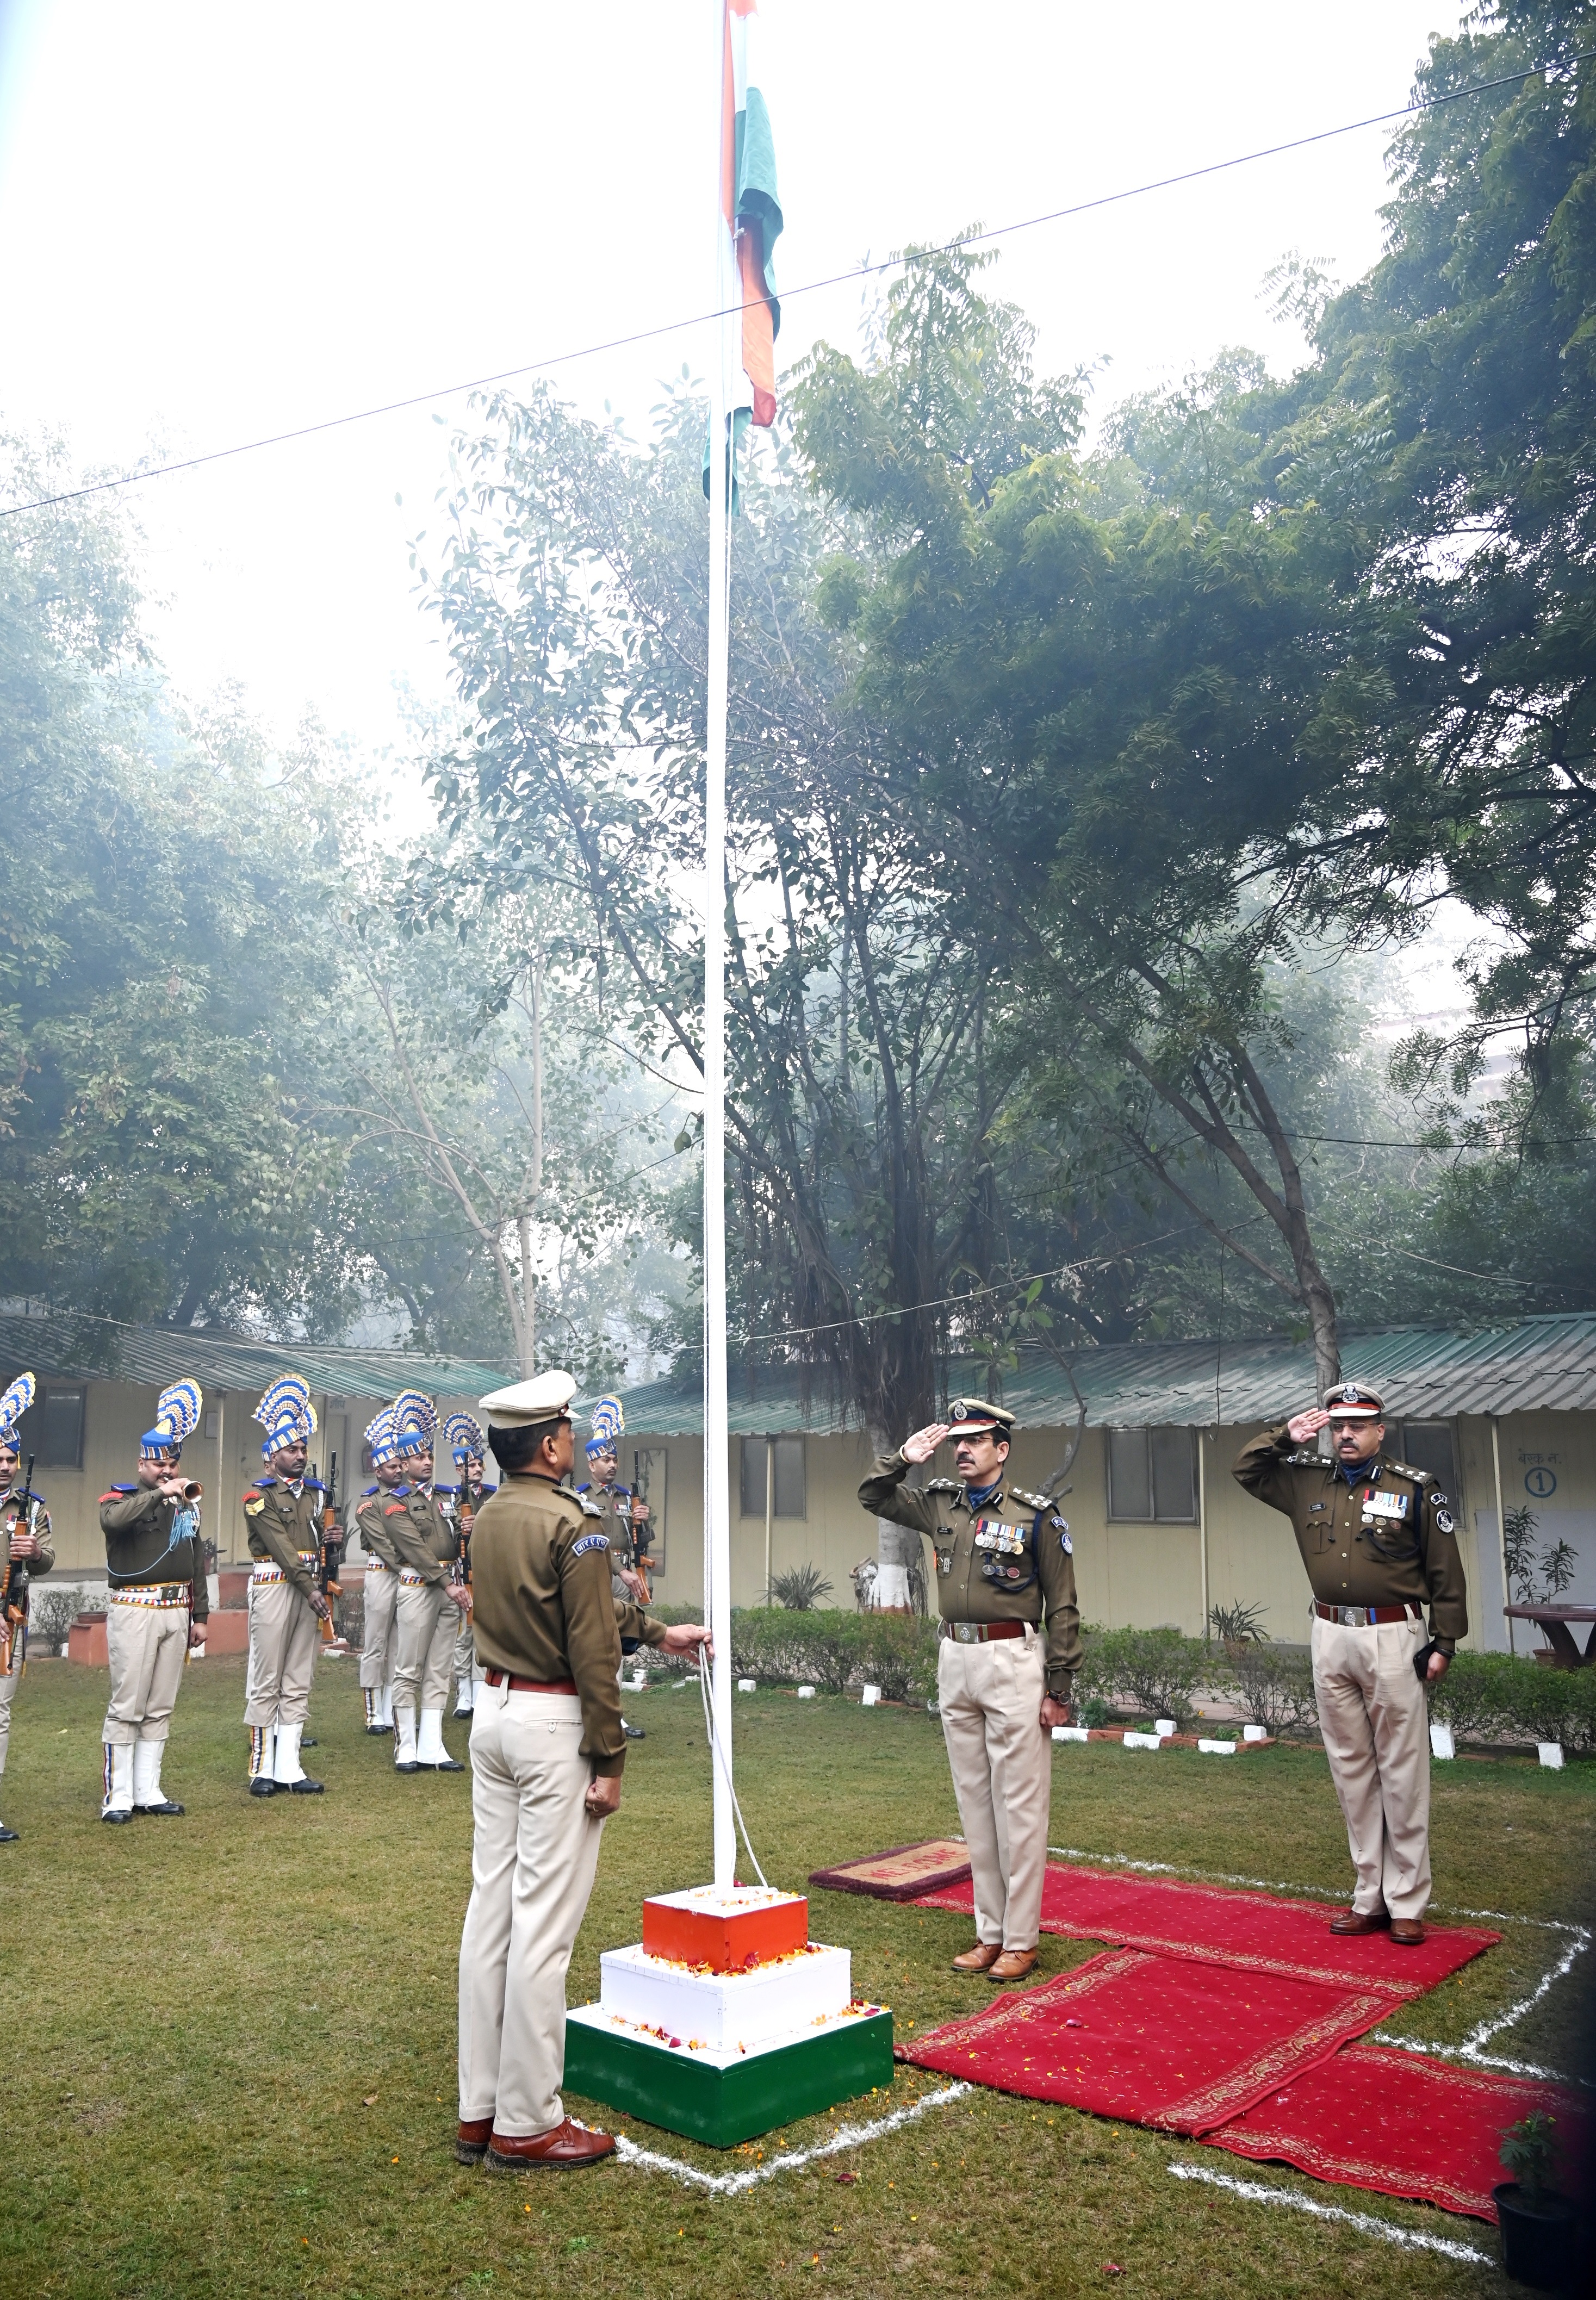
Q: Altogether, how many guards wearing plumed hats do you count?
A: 8